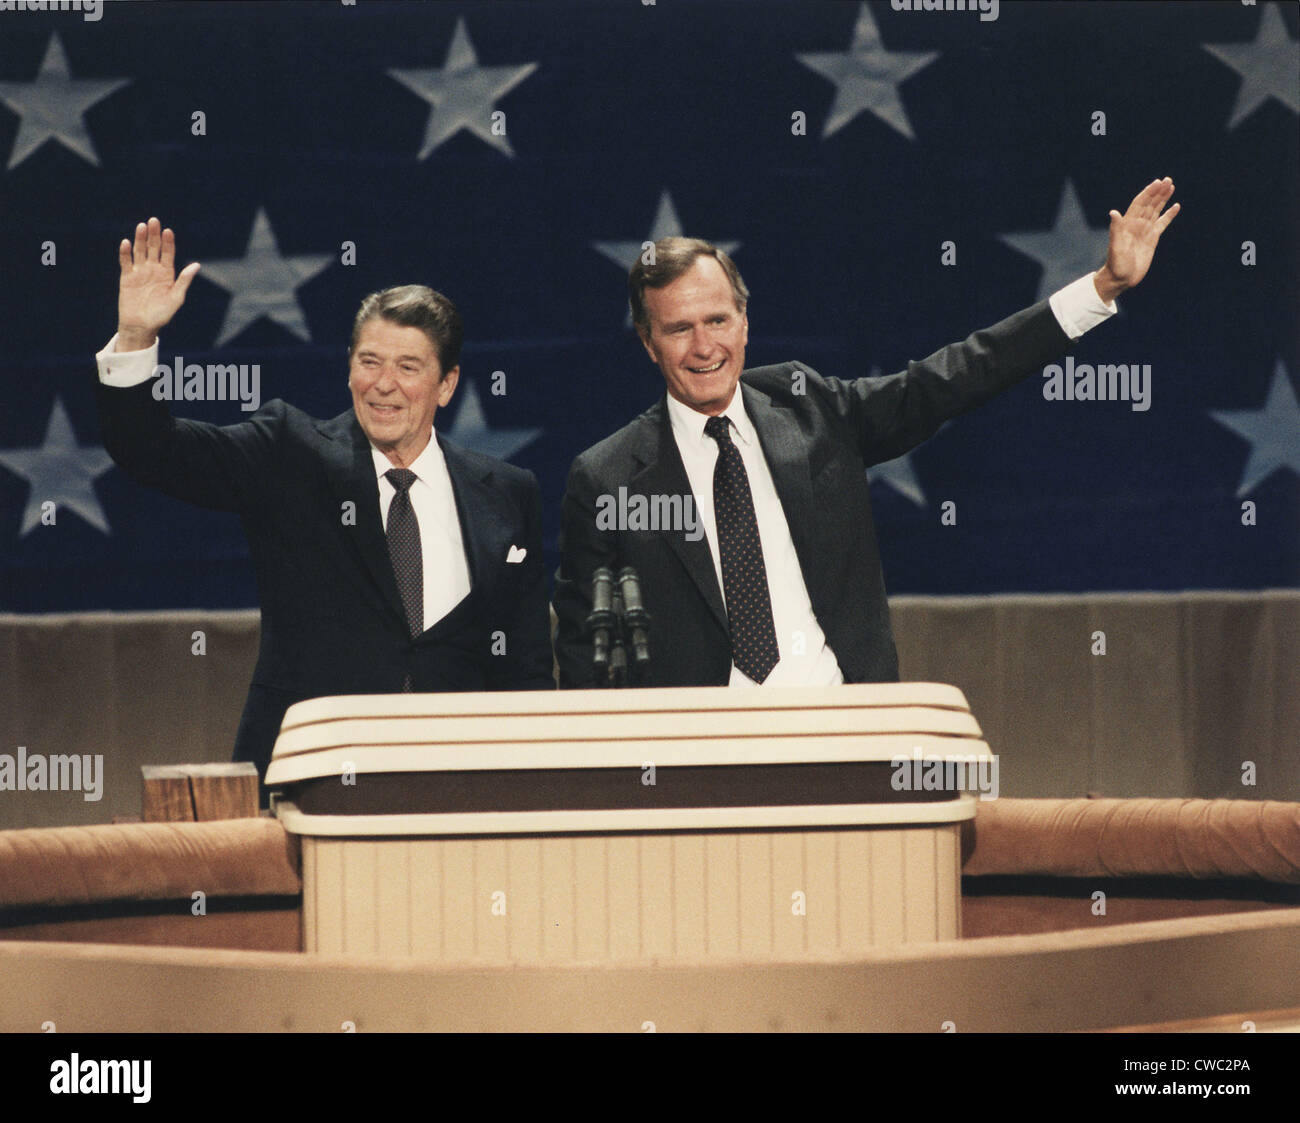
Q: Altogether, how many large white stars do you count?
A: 11